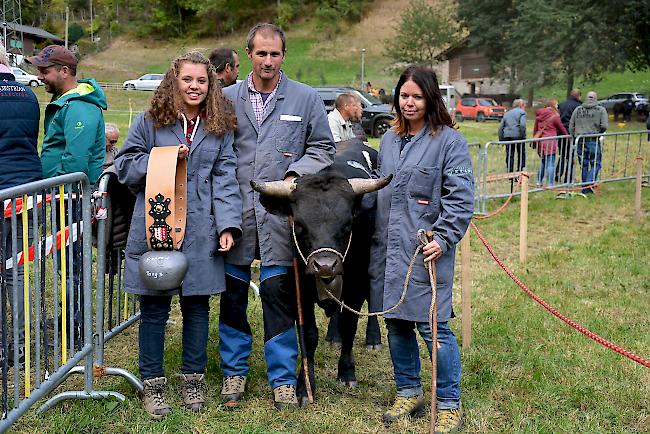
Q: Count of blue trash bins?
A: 0